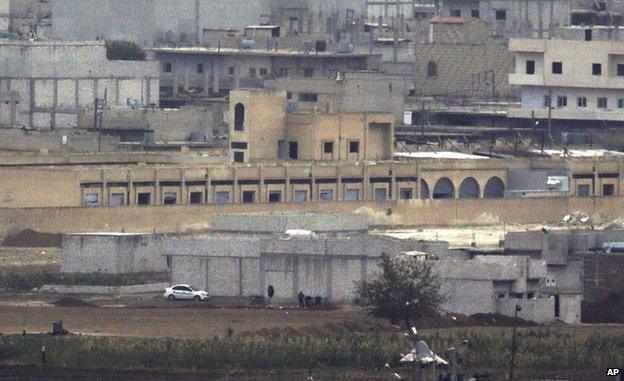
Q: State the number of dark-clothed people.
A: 2